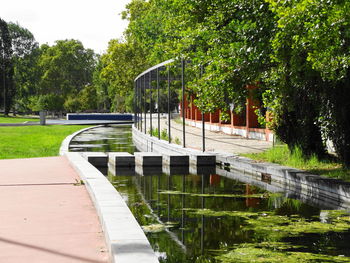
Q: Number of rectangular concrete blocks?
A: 5